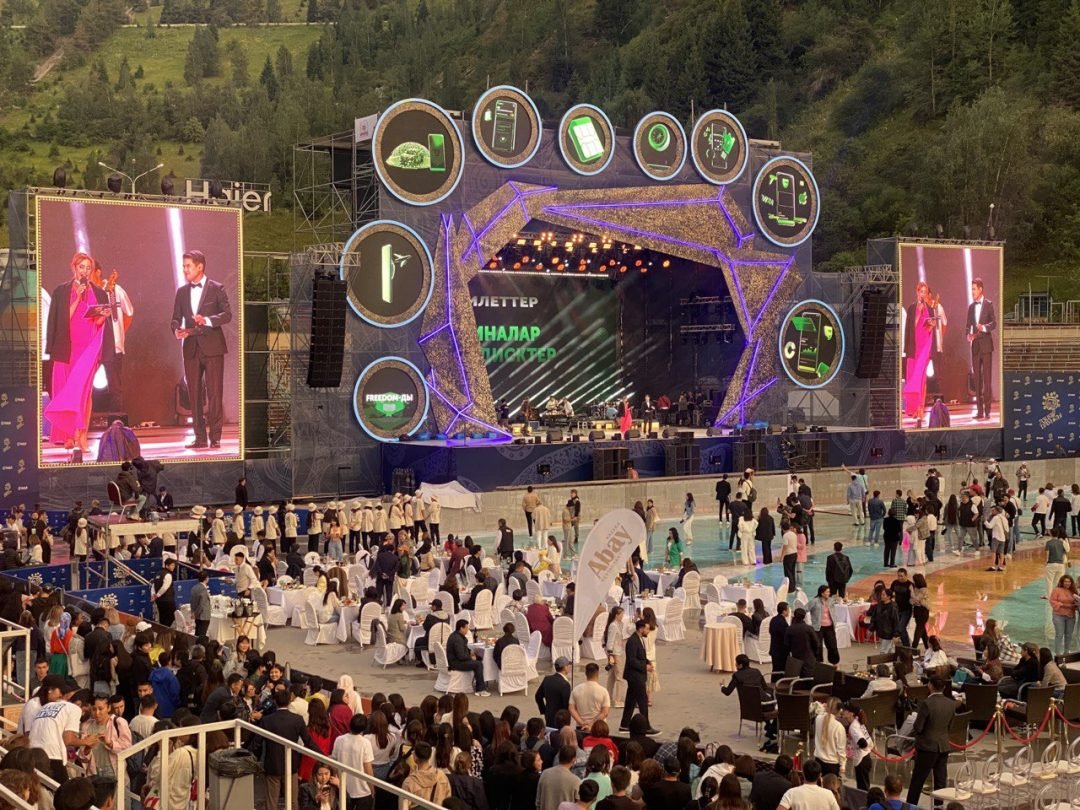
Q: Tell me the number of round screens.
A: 9